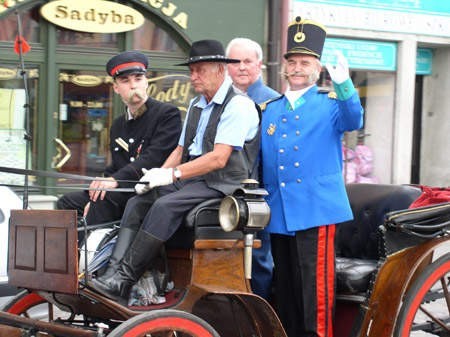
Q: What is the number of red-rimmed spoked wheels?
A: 3